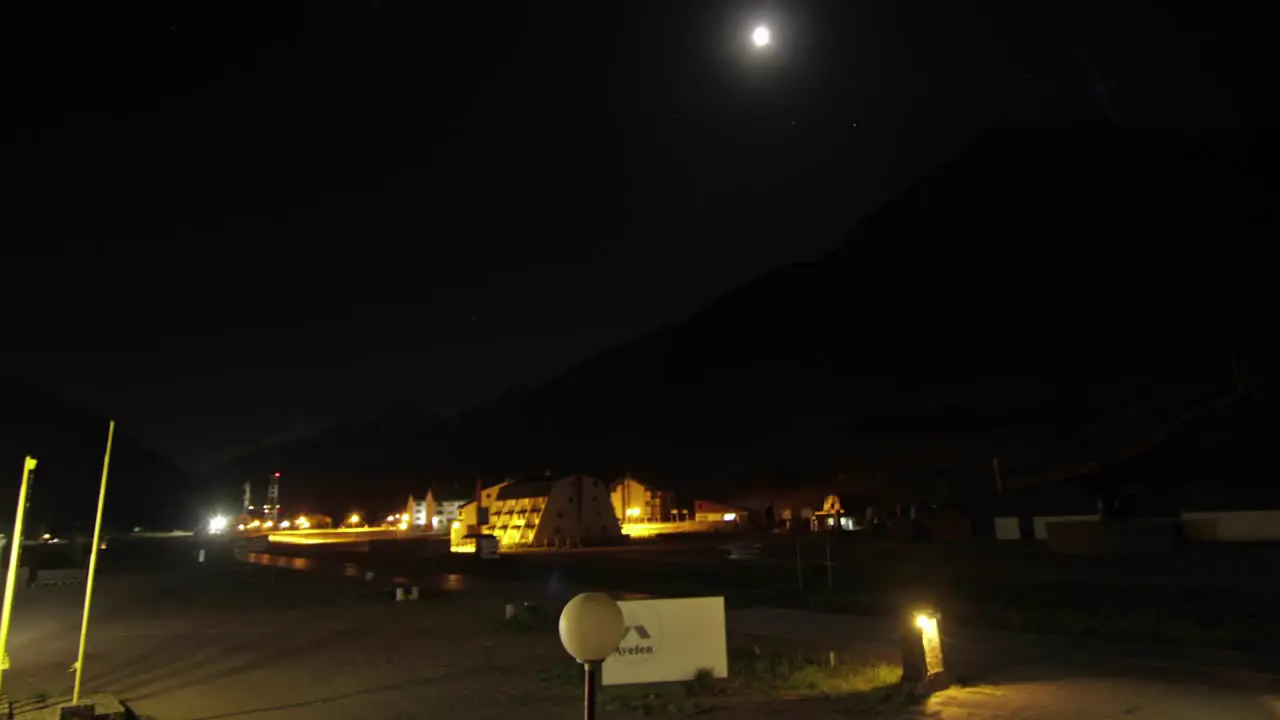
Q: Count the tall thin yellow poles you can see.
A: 2